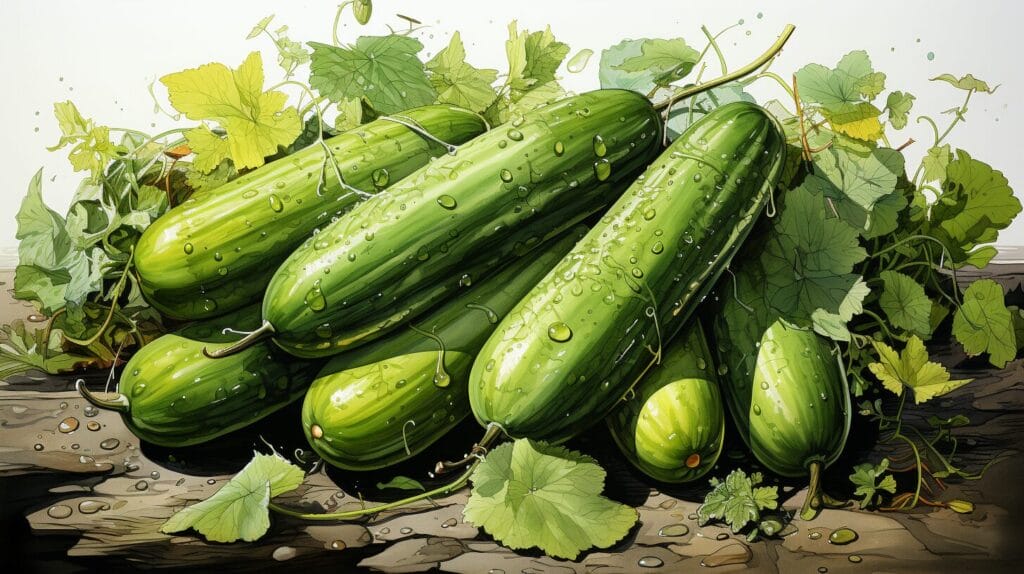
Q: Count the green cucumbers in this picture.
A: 7